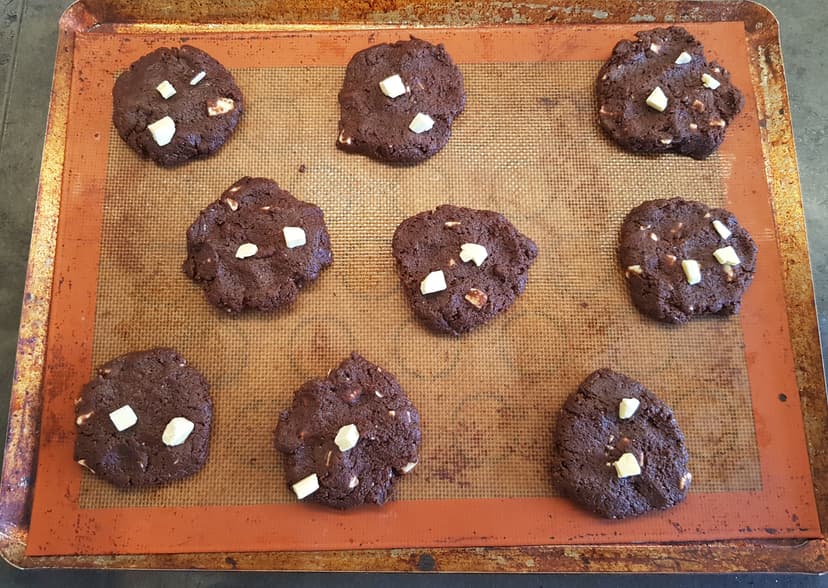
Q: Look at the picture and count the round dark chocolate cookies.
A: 9